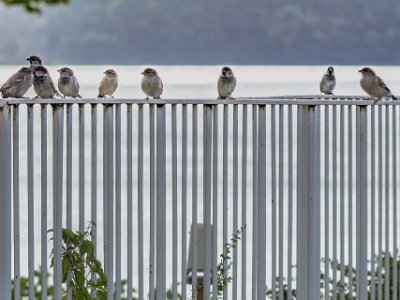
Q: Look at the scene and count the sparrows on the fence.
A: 9